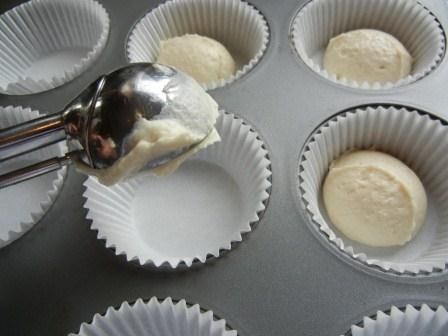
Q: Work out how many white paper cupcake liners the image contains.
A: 8